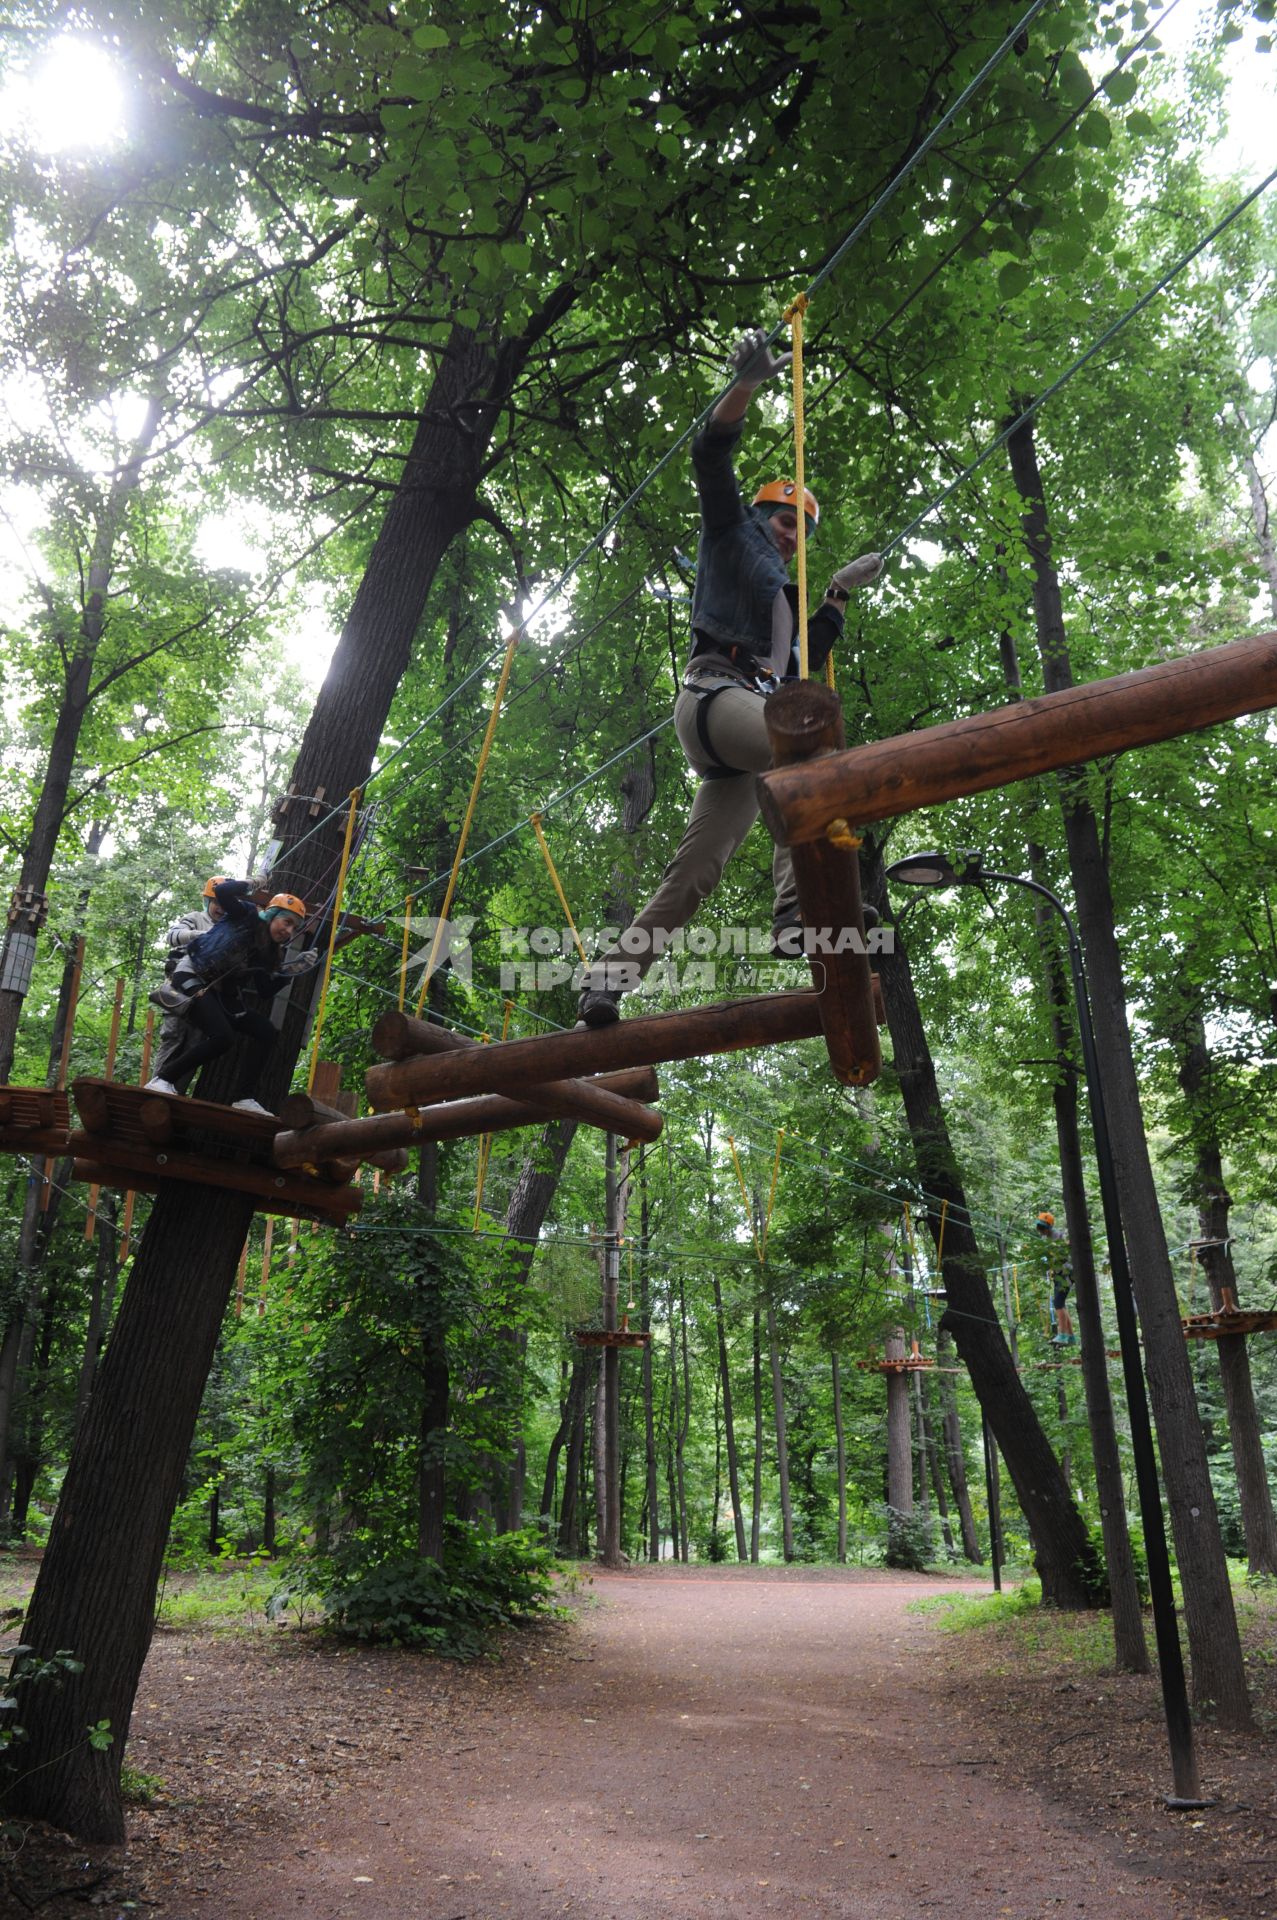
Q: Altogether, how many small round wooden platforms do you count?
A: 3